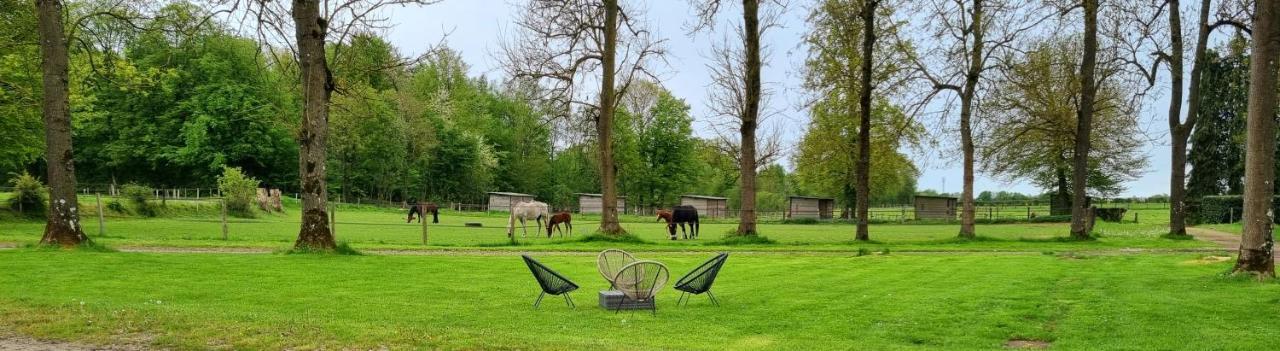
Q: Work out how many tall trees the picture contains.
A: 9